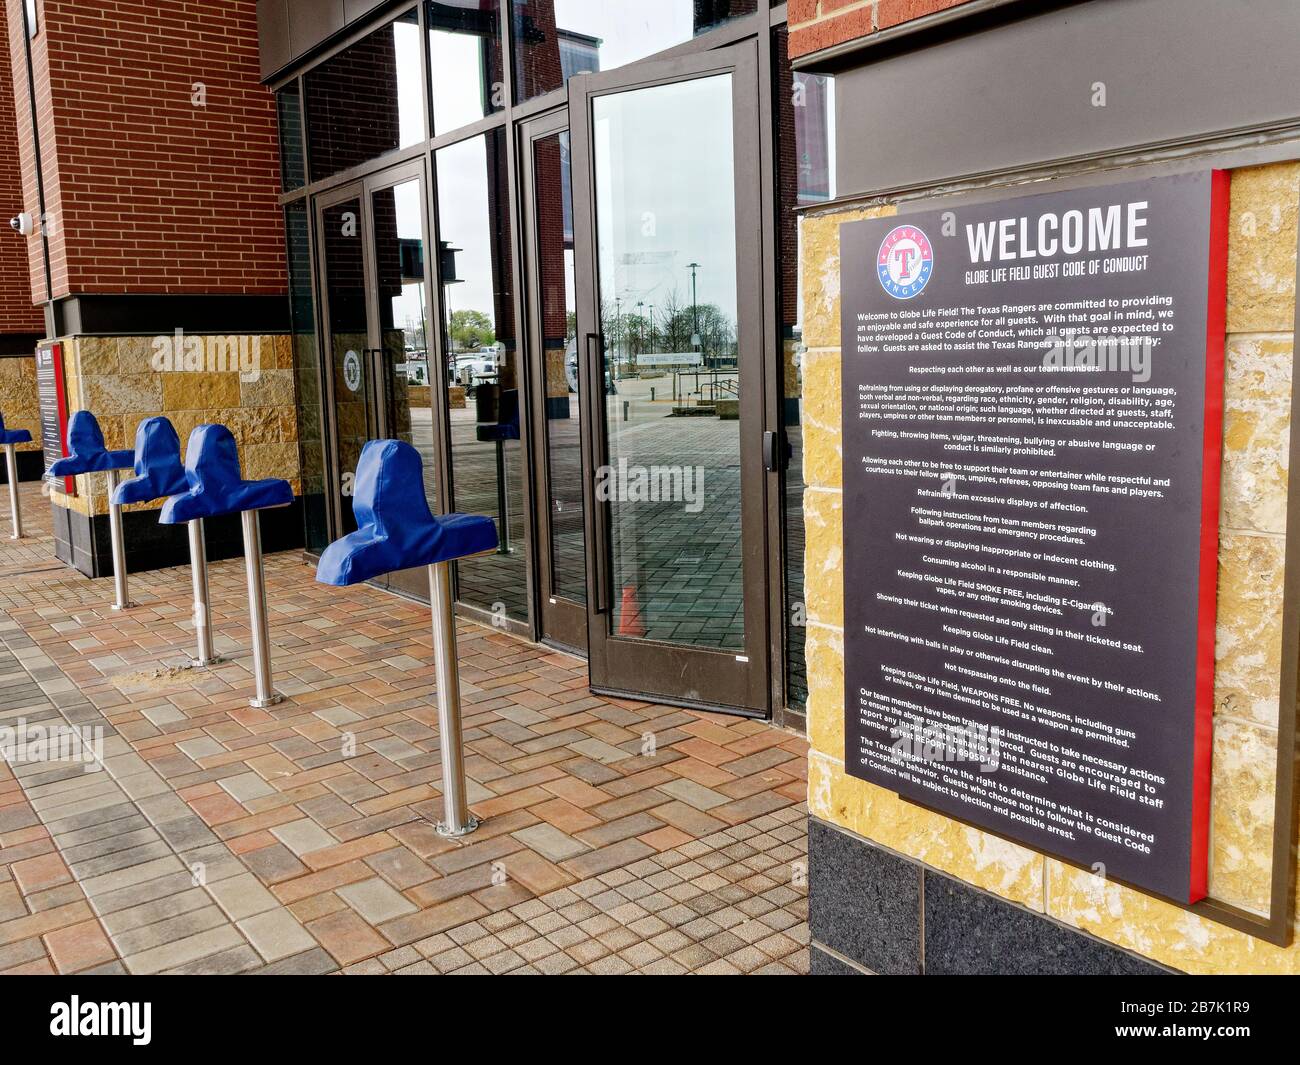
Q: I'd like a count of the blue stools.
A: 5